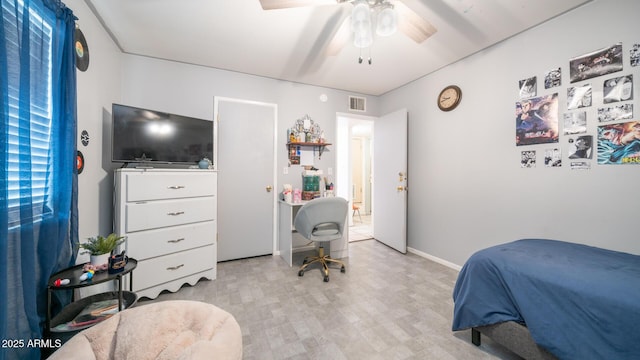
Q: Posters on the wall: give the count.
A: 13